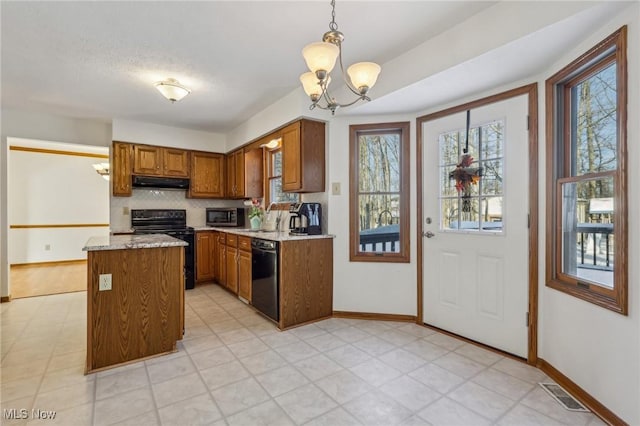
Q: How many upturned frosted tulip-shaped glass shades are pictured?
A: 3